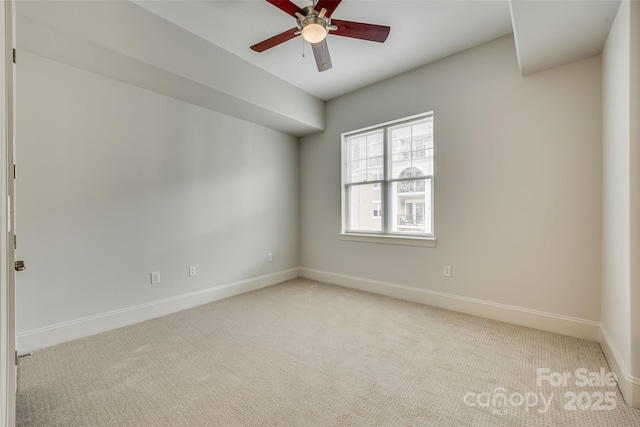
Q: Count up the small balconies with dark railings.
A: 2